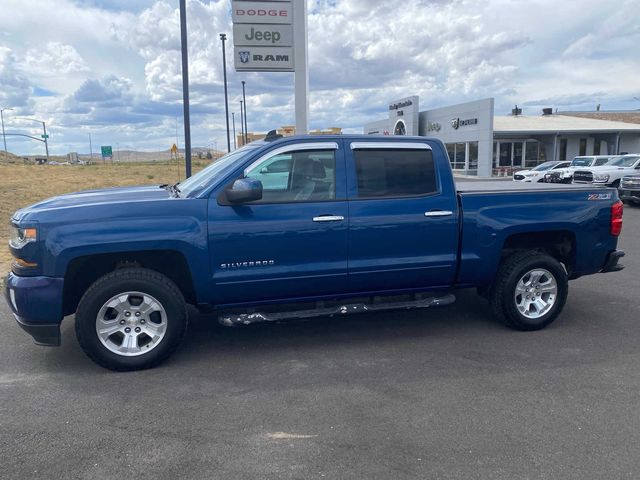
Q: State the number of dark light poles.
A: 5